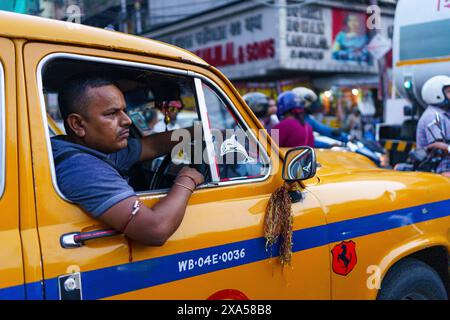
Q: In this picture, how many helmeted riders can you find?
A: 4